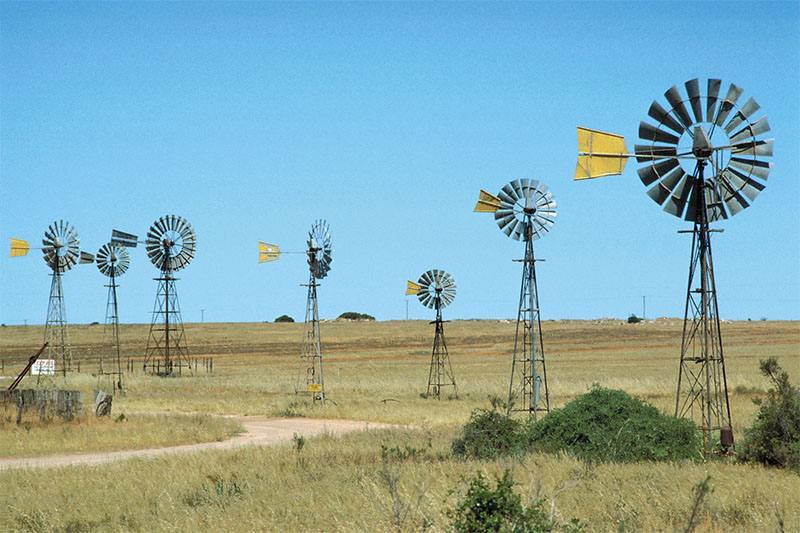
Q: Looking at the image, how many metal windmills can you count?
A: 7